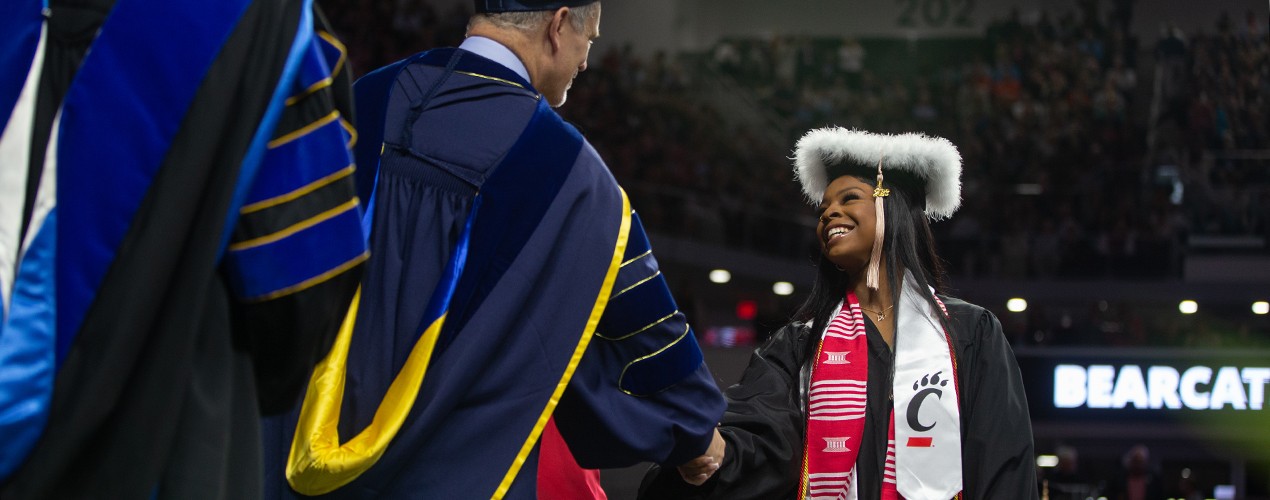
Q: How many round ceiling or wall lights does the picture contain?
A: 5